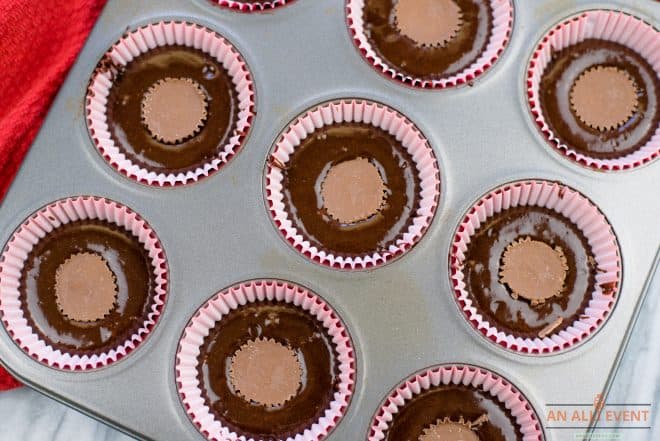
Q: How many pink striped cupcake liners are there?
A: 9